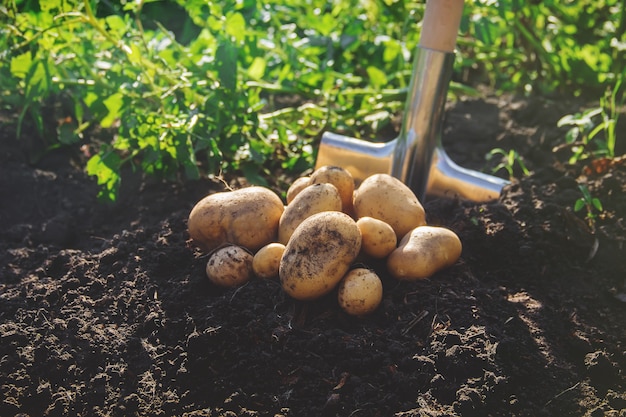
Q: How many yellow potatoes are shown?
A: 11